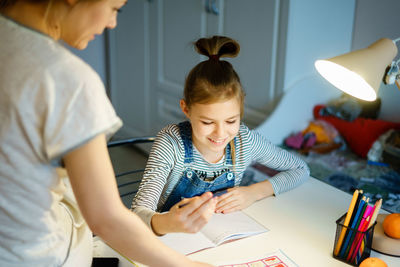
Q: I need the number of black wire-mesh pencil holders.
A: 1